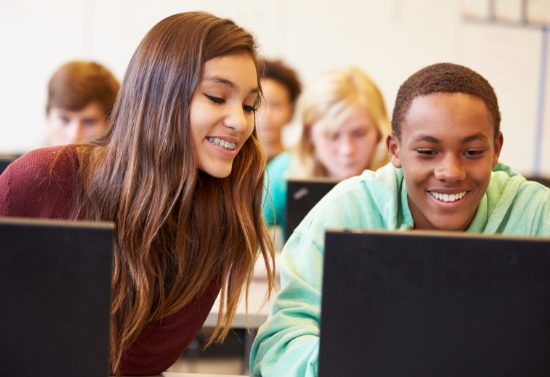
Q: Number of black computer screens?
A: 3